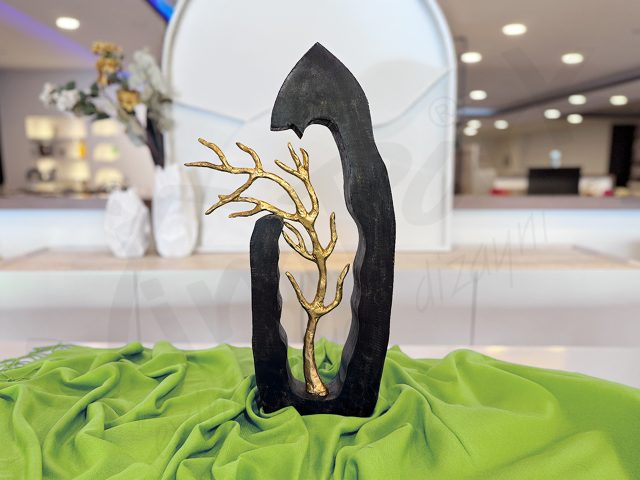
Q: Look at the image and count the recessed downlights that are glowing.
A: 12